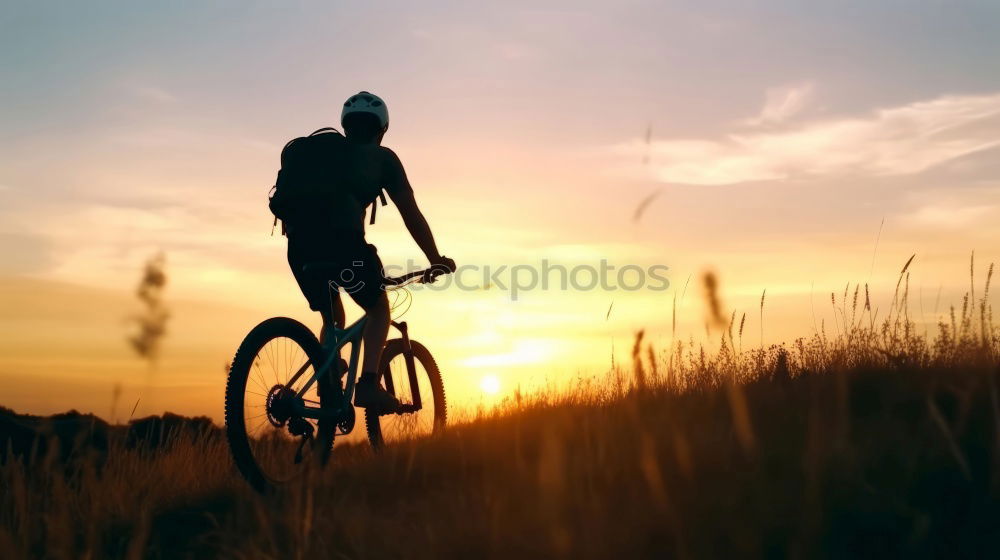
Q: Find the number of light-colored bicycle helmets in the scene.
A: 1